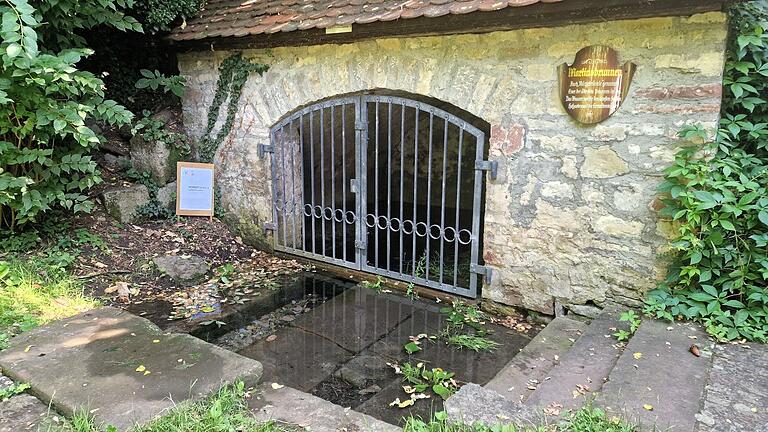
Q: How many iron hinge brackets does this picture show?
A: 4